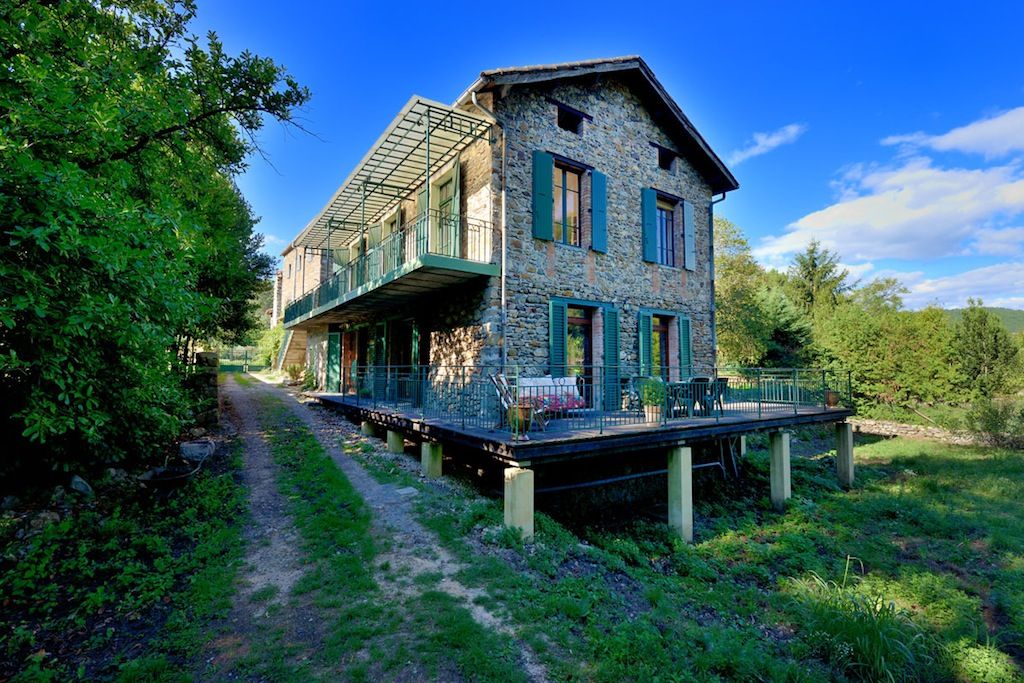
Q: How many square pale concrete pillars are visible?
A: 8